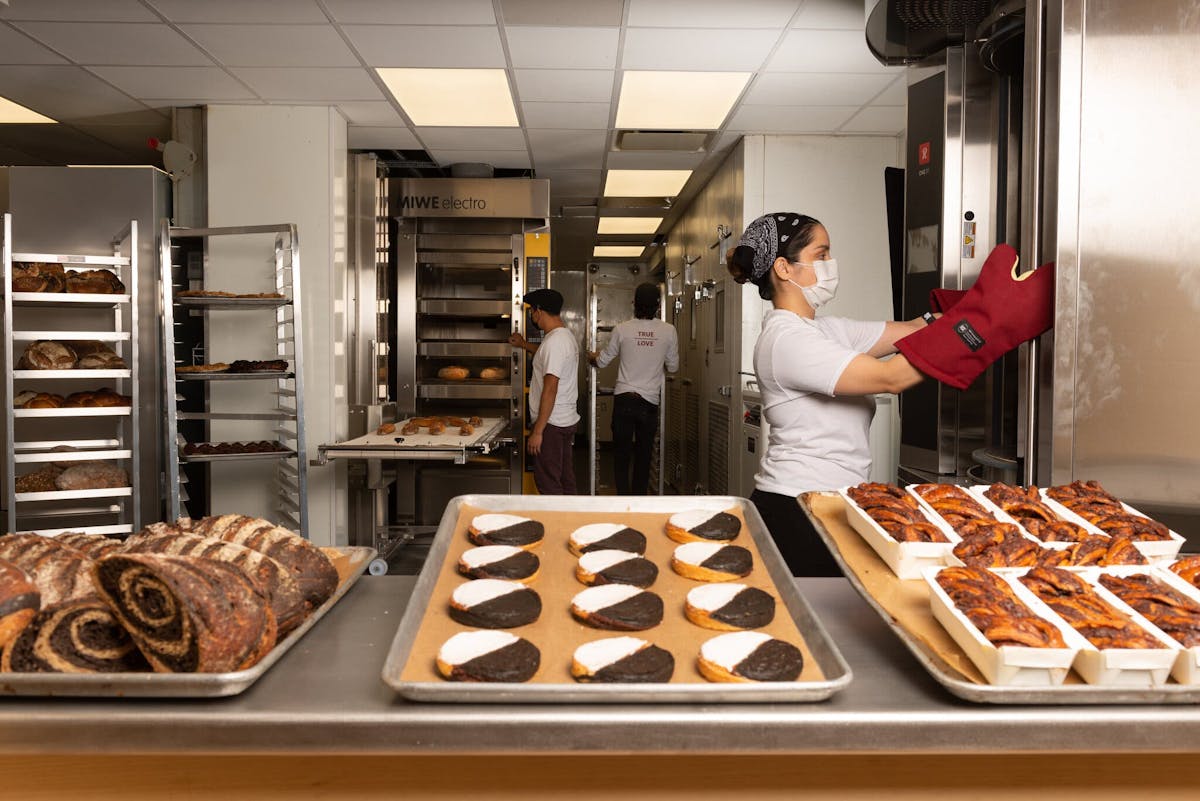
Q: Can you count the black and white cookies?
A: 12